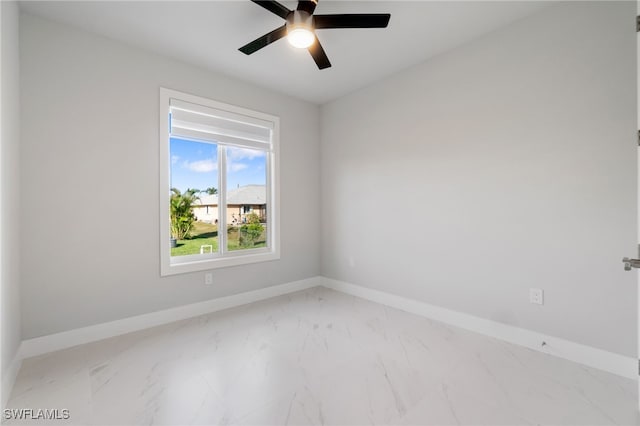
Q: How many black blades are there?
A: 5